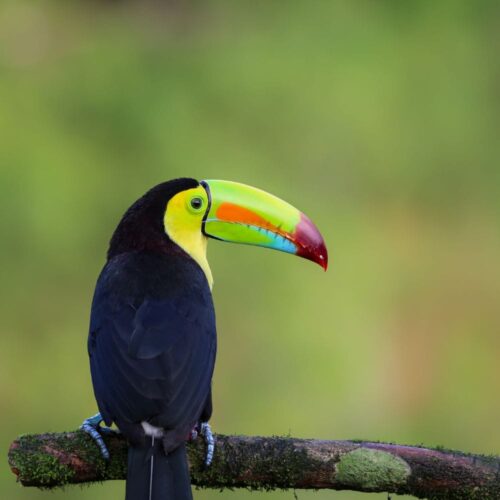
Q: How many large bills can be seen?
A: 1